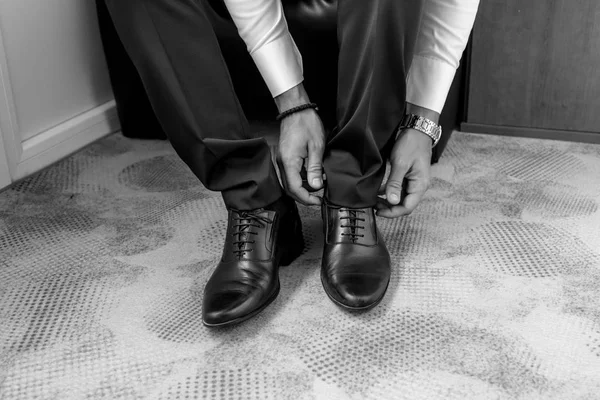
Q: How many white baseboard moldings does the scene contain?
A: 1